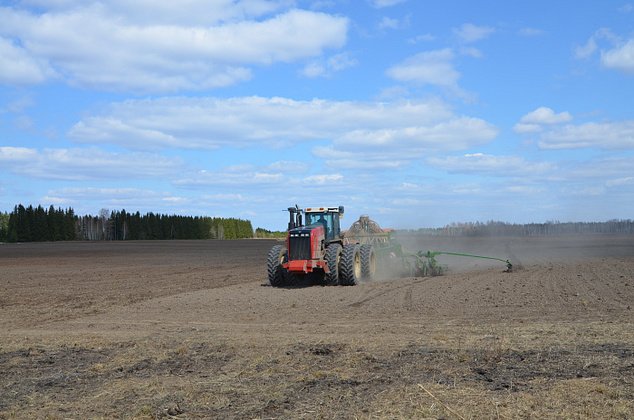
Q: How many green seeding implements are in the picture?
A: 1